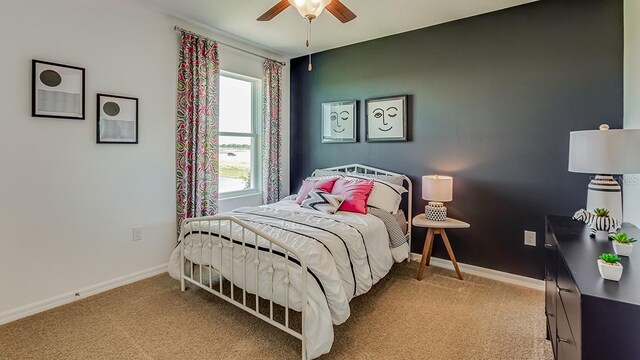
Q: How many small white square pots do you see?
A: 2